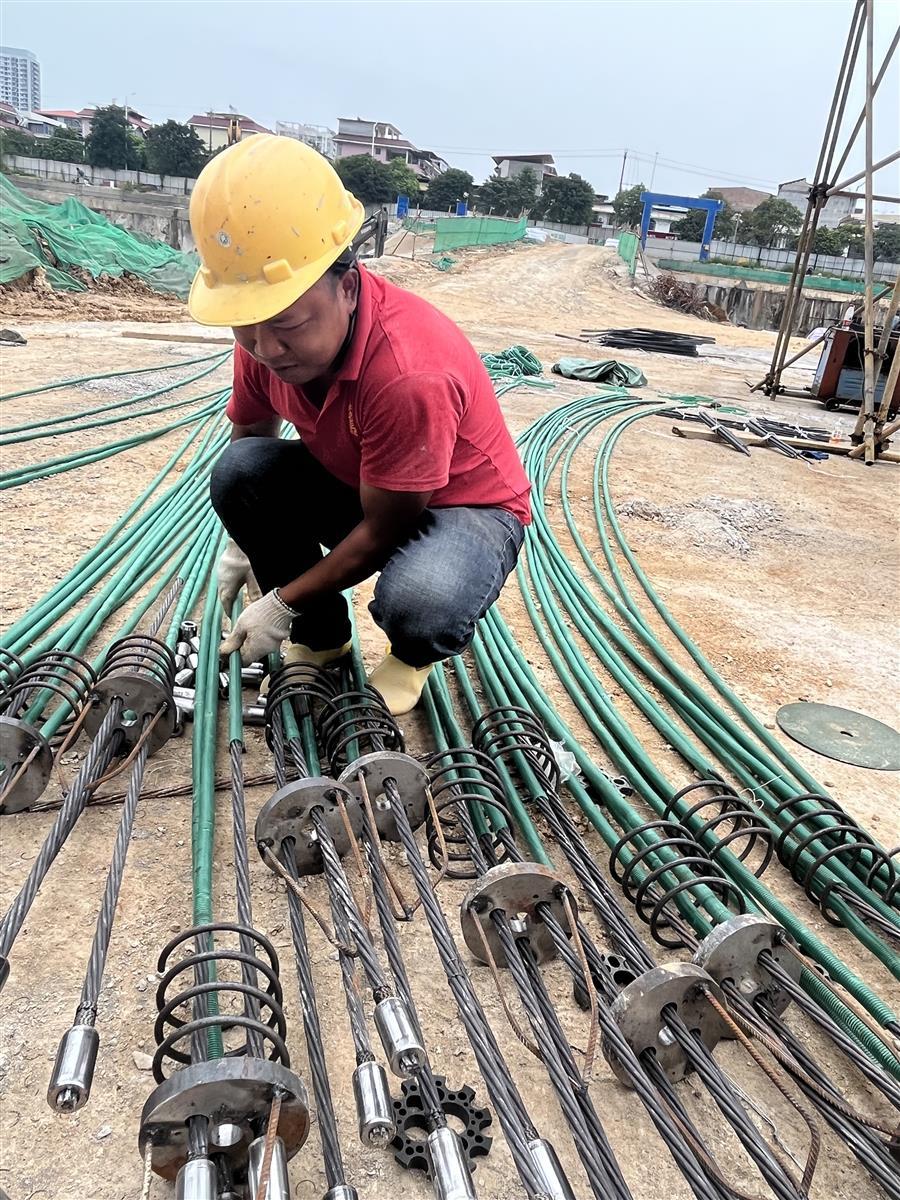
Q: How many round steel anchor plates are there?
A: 8